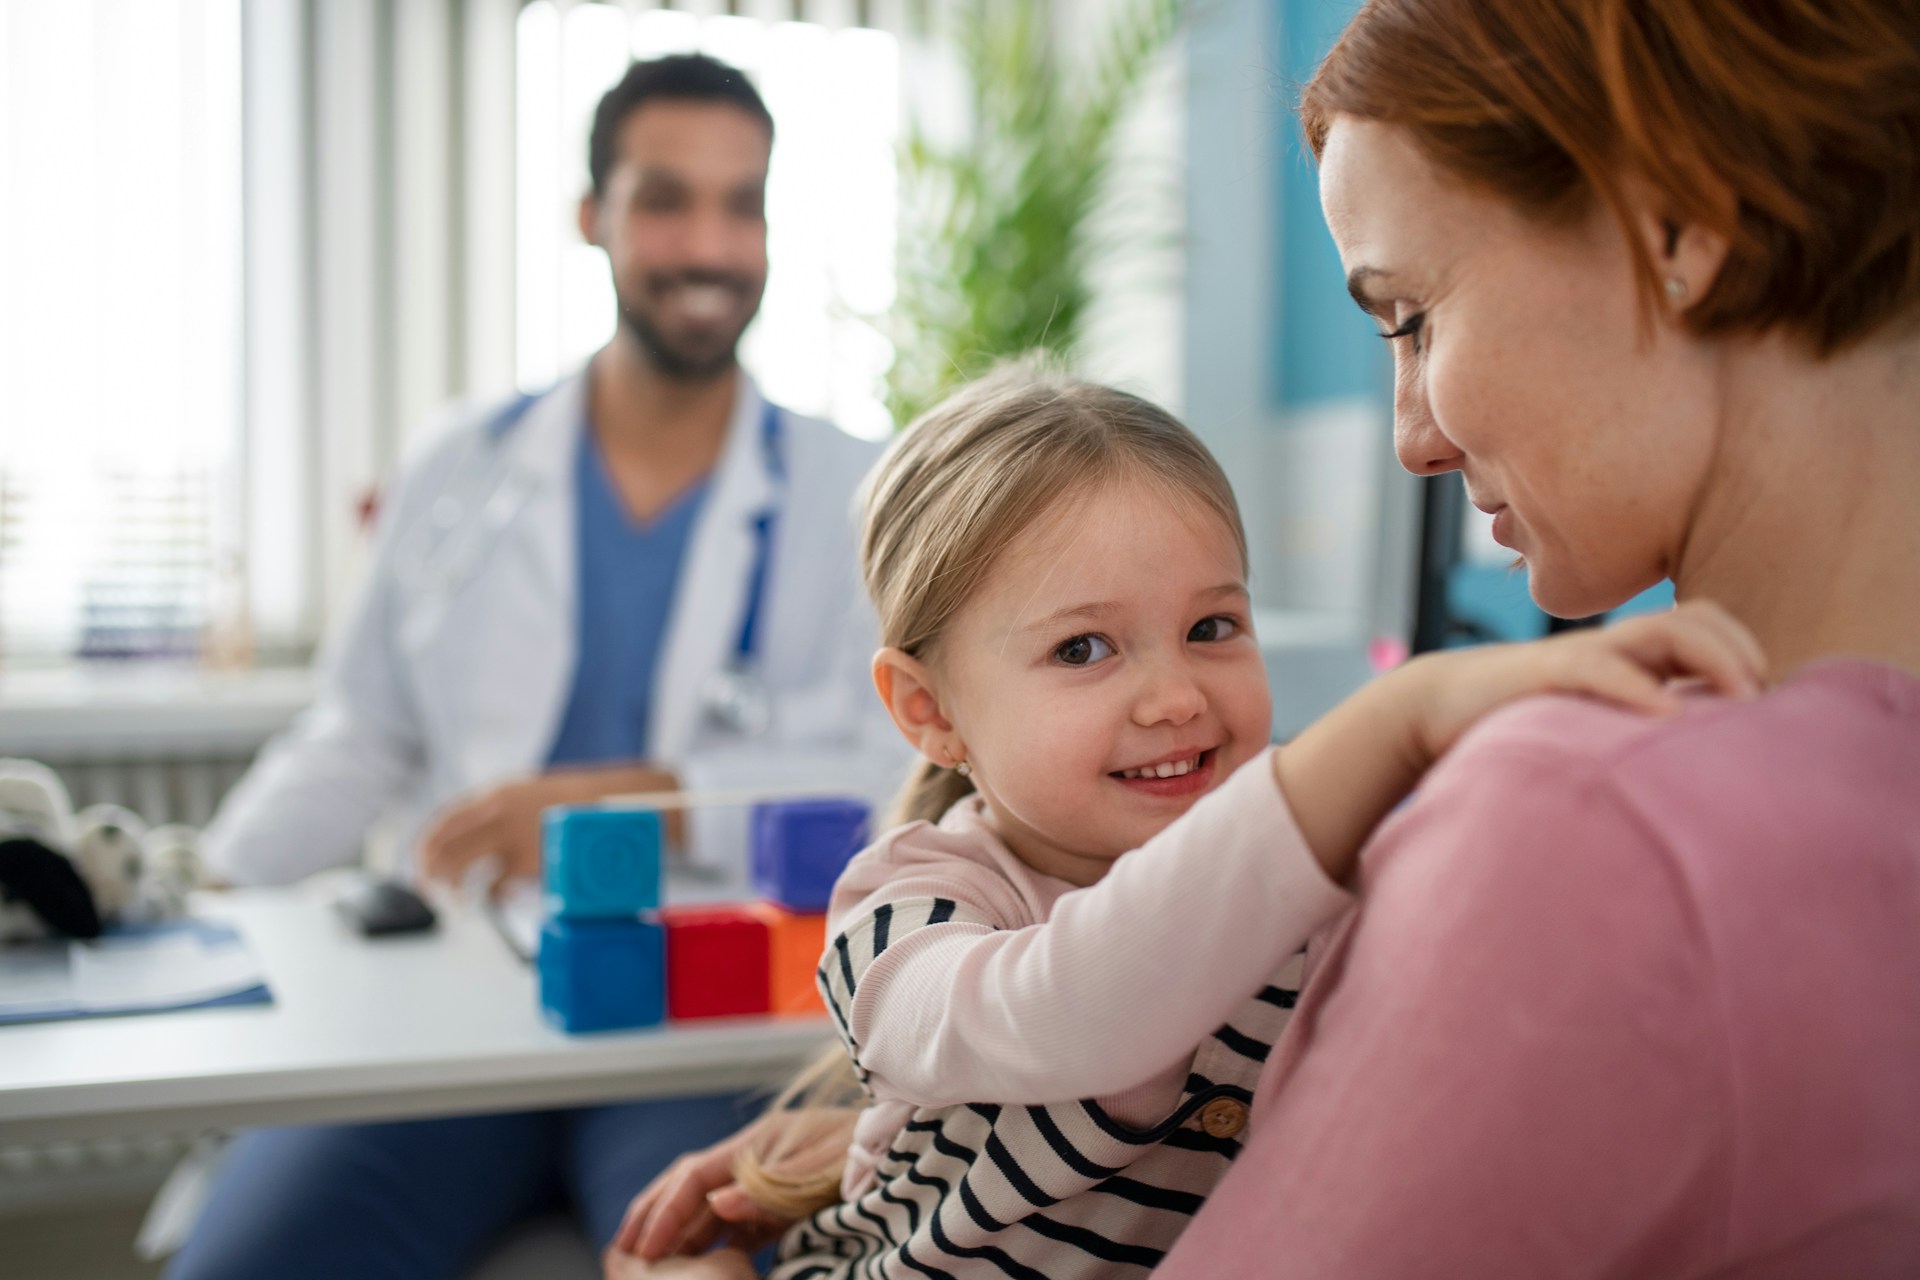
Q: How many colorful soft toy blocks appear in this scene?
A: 5